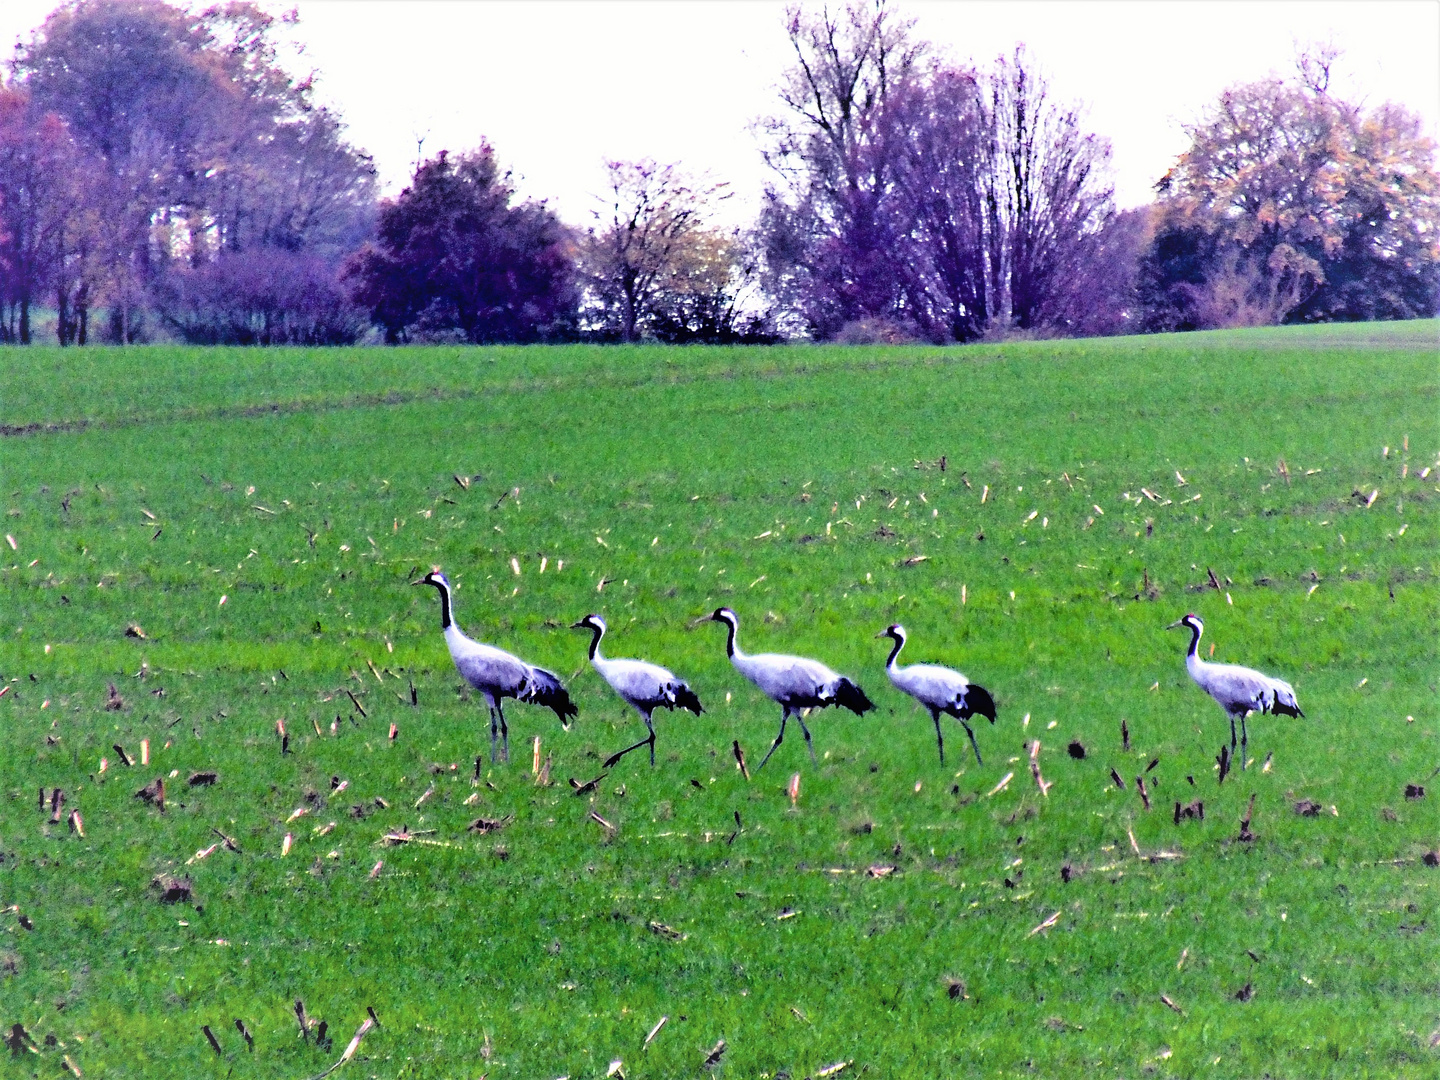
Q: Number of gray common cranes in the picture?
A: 5